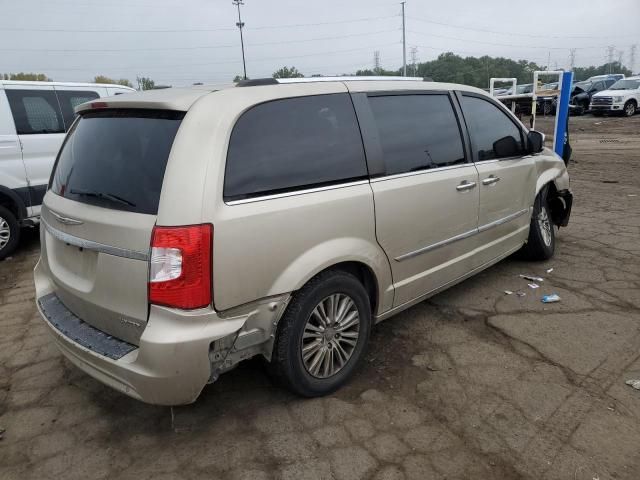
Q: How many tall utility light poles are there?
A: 2